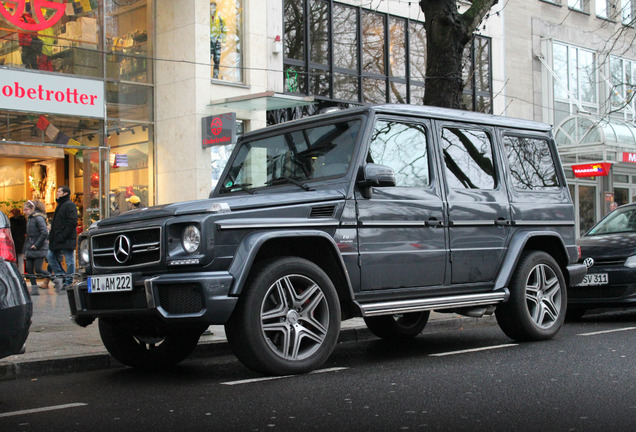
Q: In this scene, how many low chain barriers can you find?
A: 1